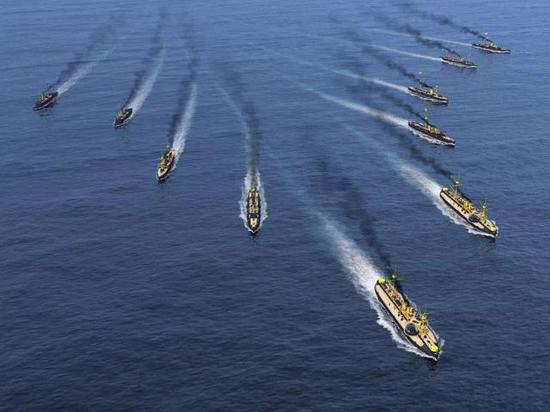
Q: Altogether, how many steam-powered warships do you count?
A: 10